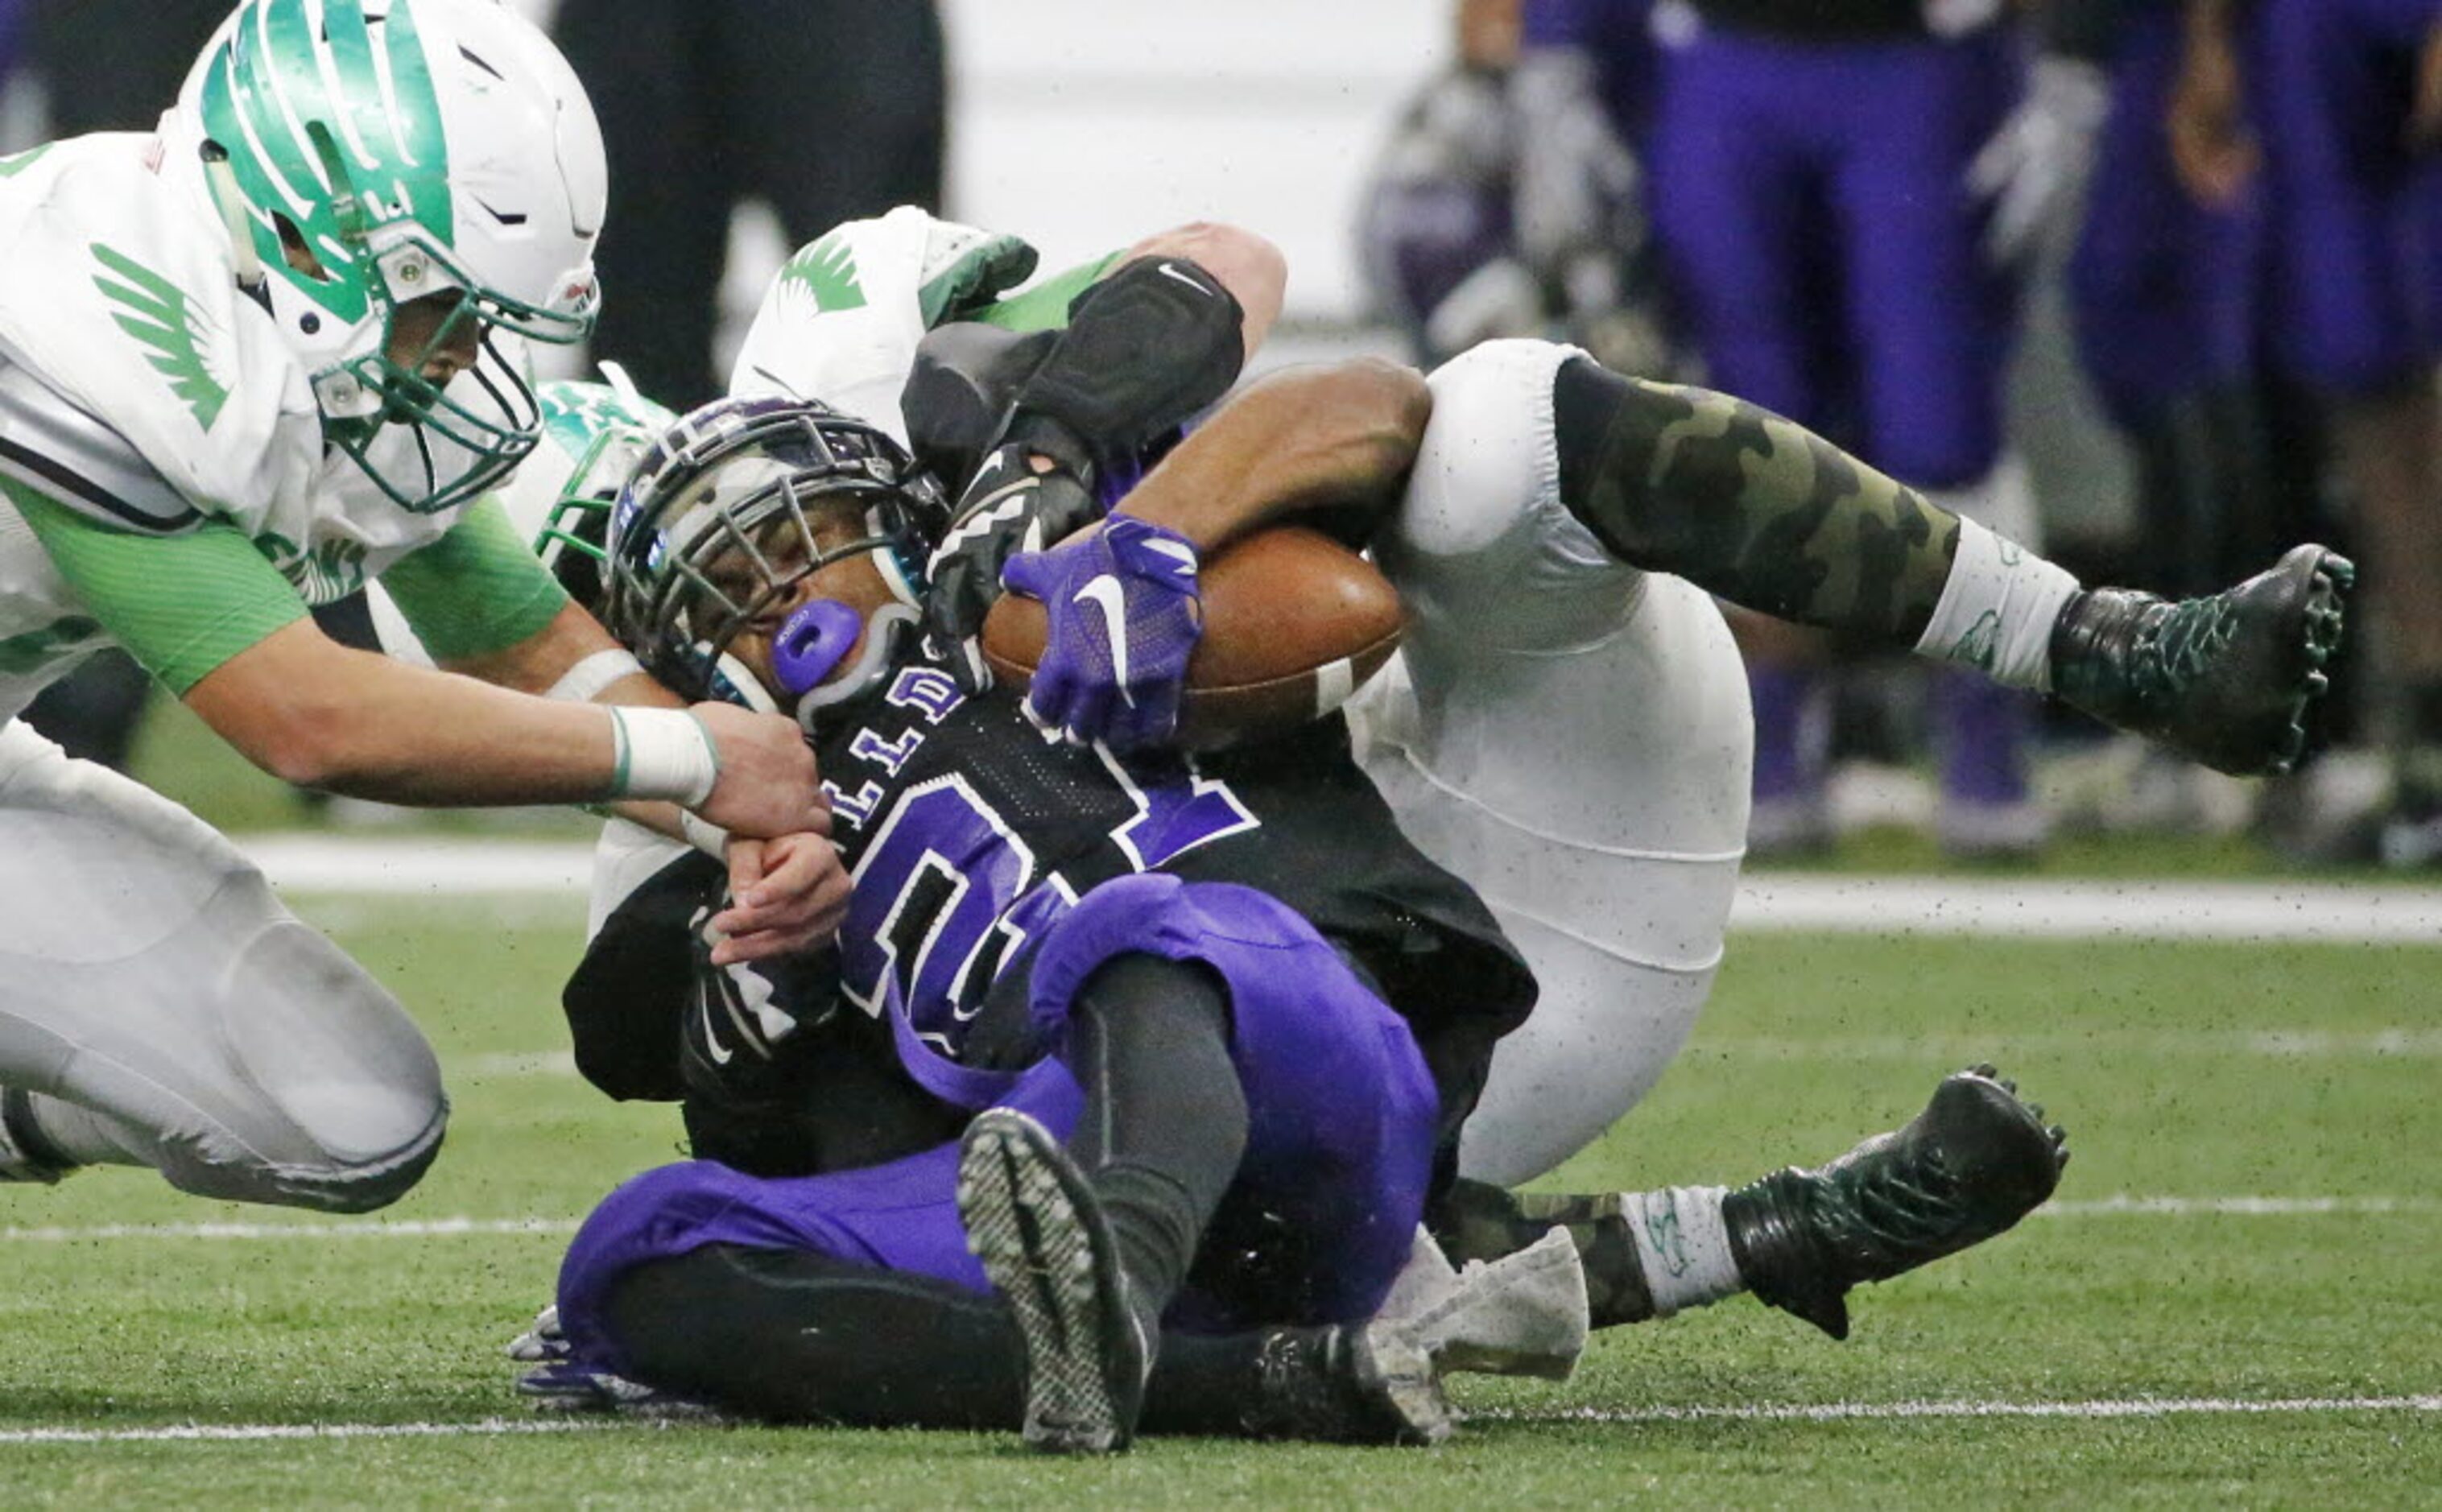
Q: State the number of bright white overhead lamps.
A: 0